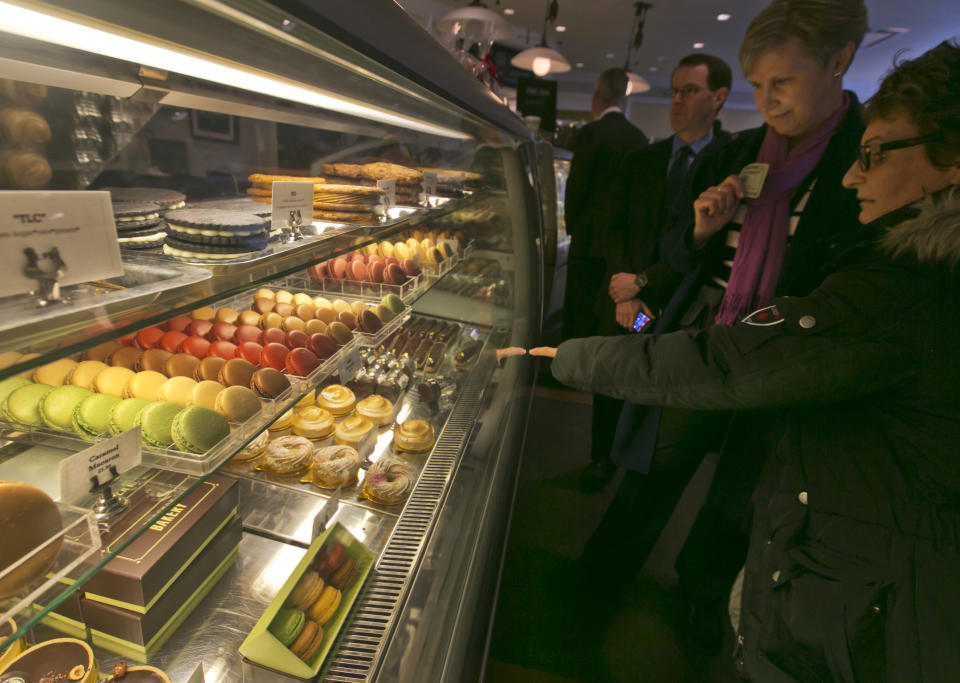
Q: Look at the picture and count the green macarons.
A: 9